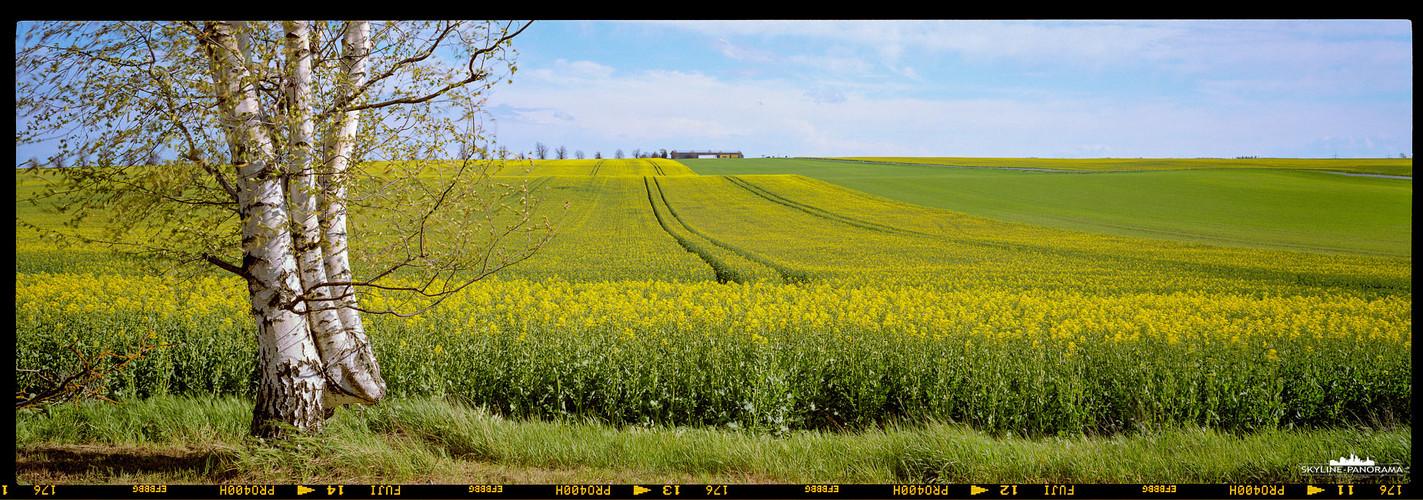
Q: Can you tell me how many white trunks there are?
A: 3